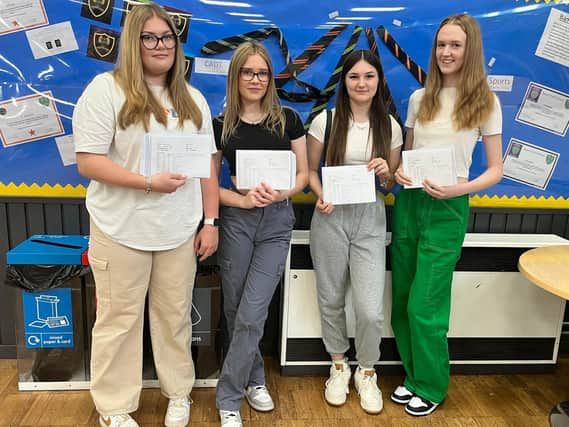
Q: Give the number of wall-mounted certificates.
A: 4